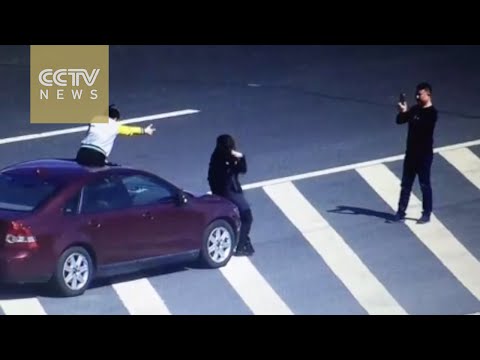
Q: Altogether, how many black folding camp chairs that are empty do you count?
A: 0